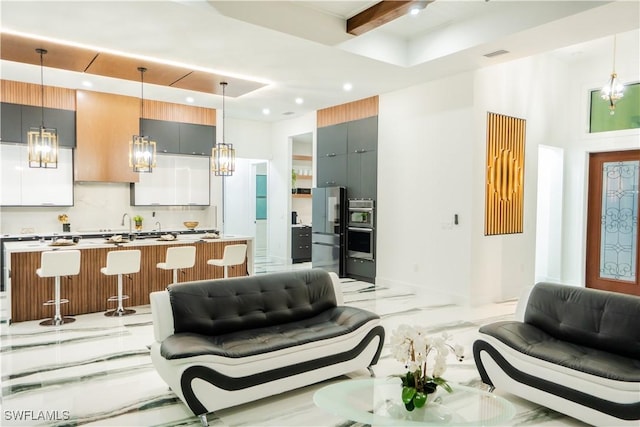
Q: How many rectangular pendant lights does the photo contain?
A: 3